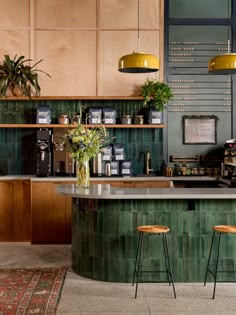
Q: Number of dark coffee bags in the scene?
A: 8